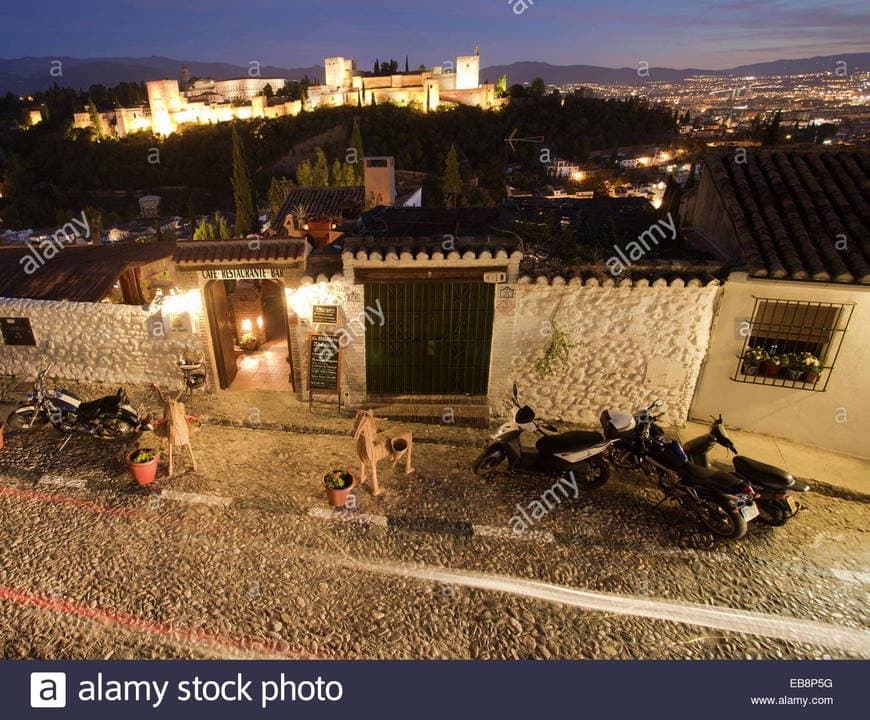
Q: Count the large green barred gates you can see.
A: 1